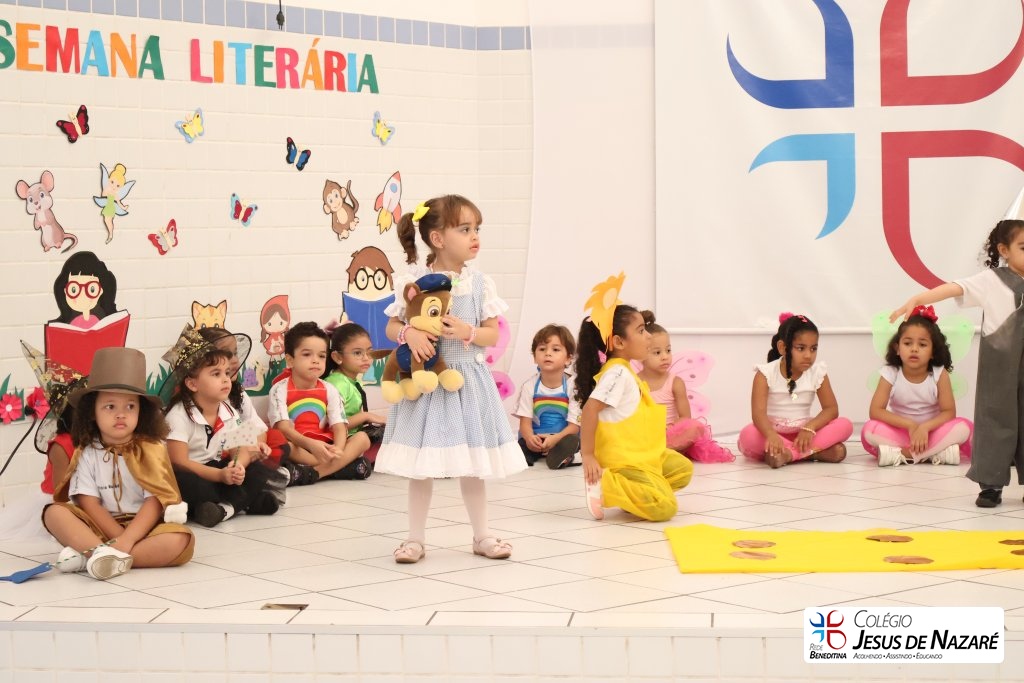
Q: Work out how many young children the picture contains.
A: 13